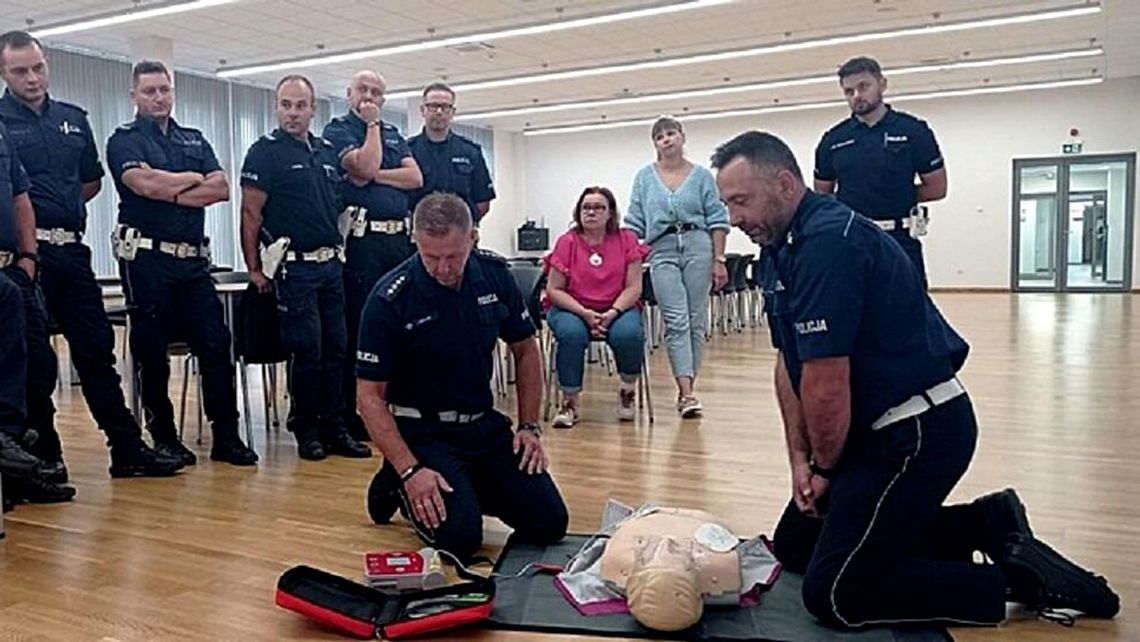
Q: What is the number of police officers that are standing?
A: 7